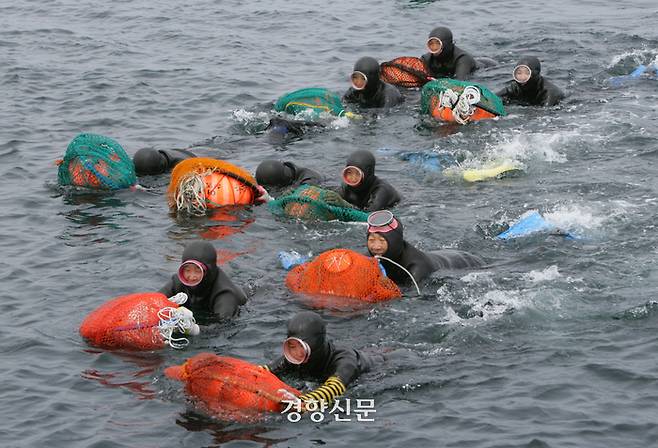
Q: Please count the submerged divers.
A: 2